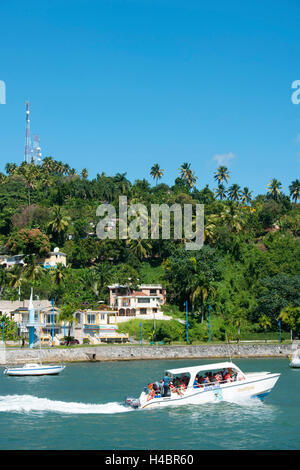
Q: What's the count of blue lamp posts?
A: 7